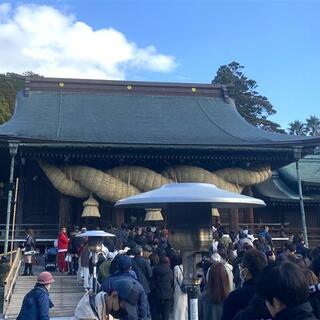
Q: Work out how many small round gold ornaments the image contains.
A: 3